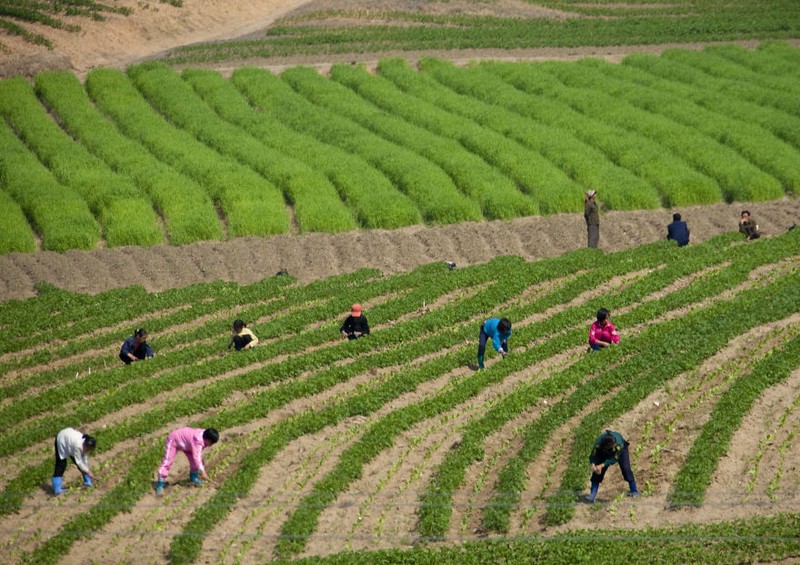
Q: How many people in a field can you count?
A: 11